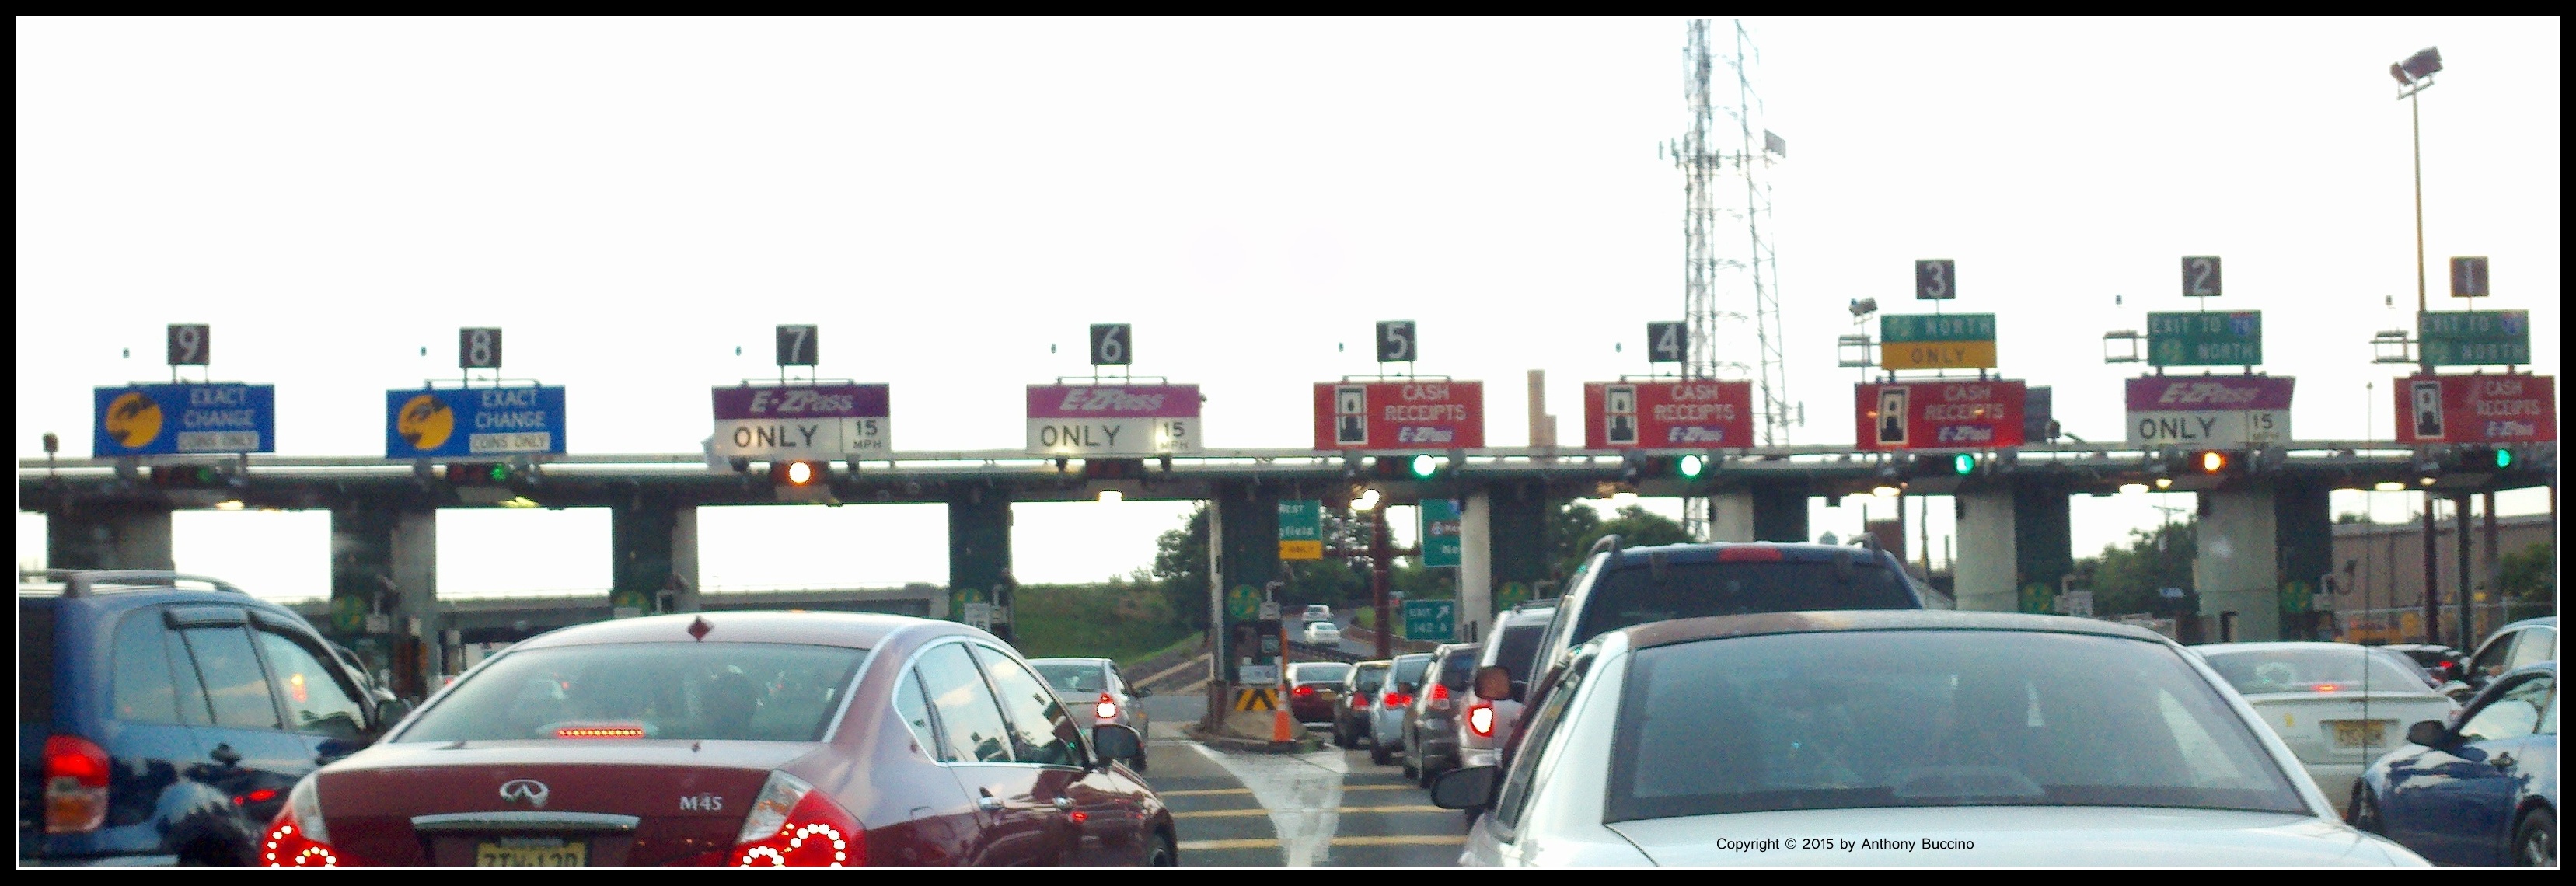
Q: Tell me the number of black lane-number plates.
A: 9